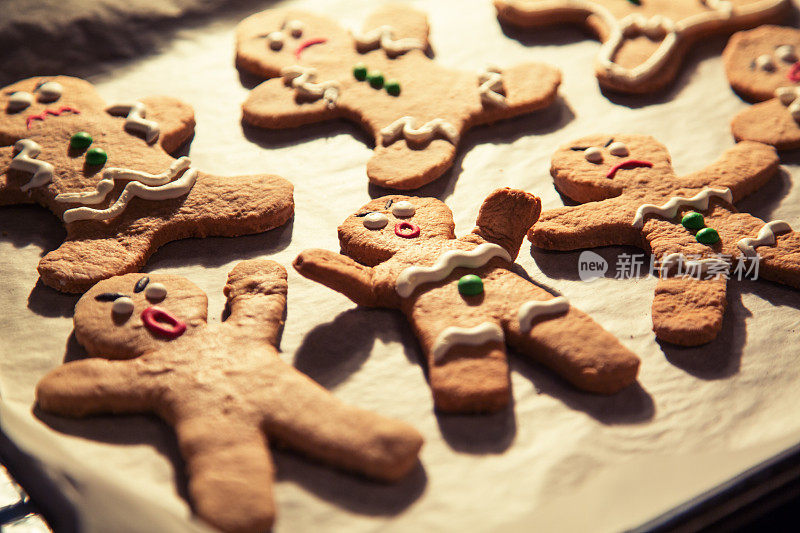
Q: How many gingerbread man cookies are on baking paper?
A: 7